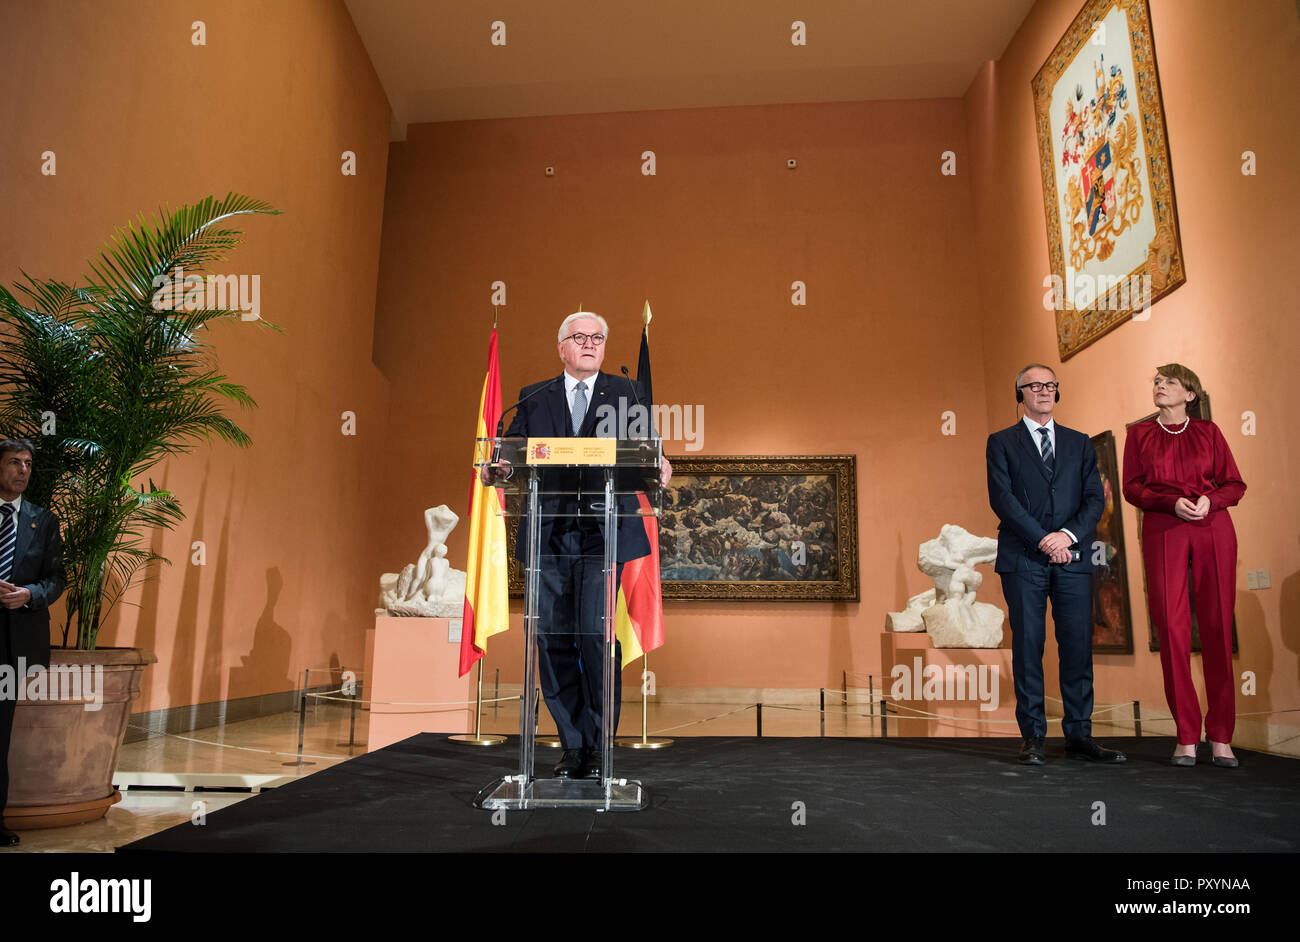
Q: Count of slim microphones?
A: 2